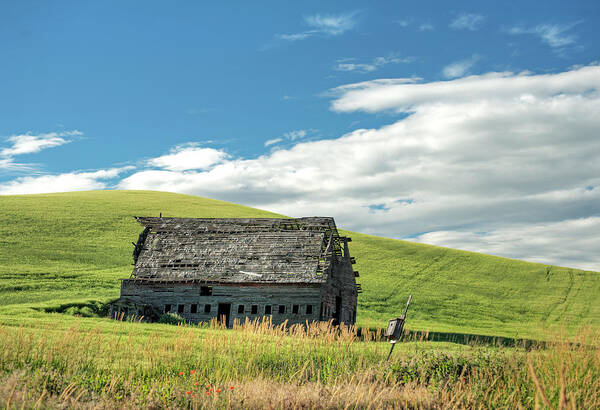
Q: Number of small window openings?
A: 10